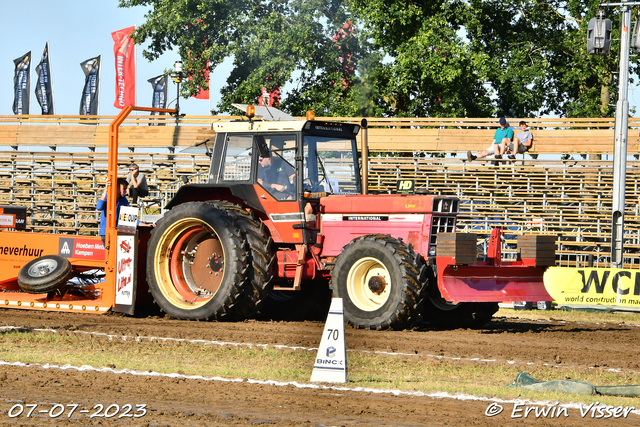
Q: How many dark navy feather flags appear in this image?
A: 4